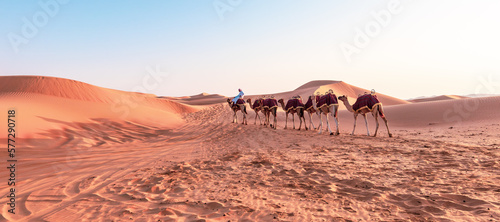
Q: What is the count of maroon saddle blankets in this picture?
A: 7